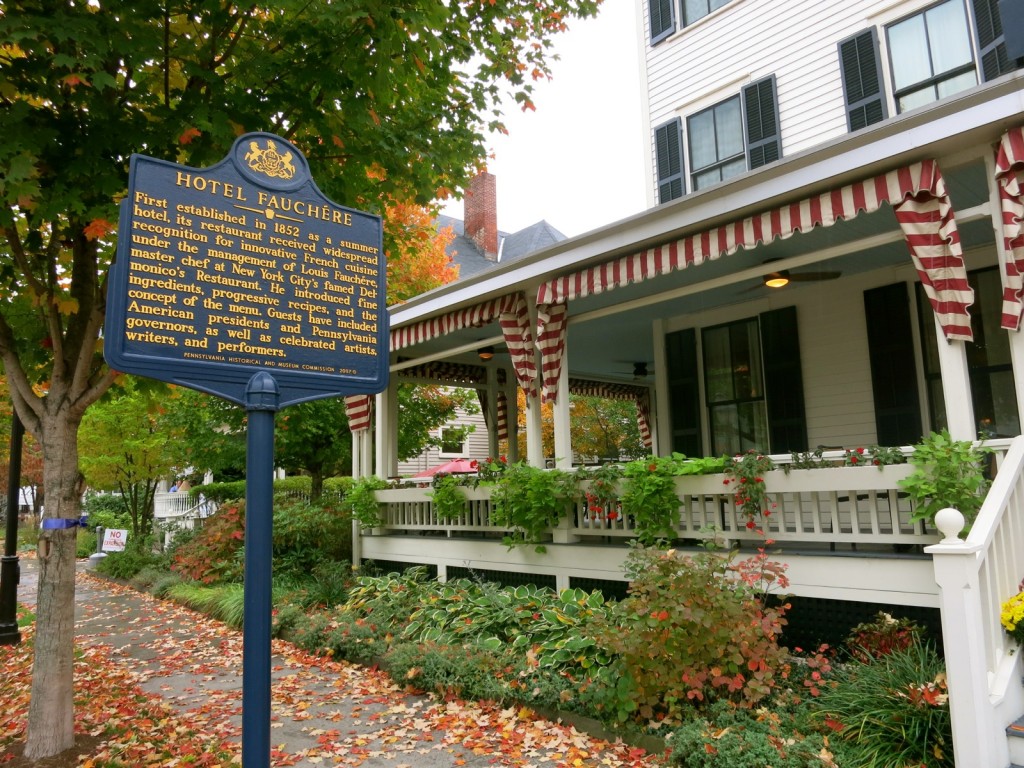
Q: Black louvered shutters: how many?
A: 8